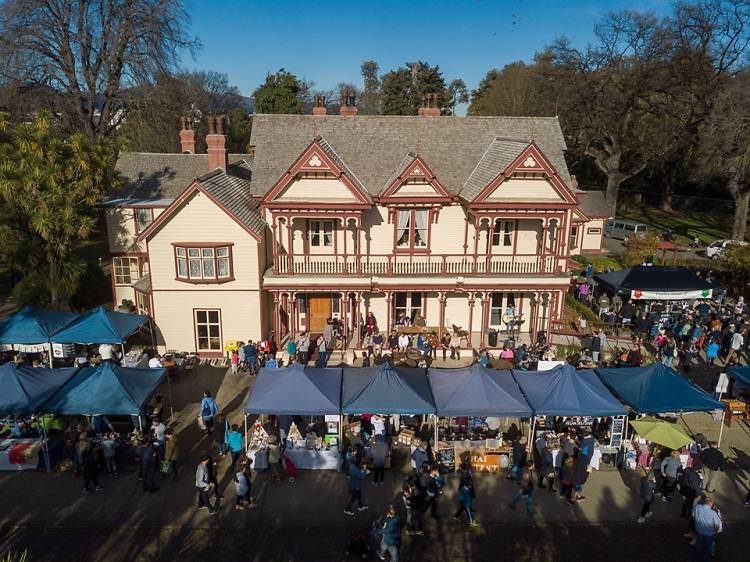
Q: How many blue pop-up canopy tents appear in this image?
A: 10